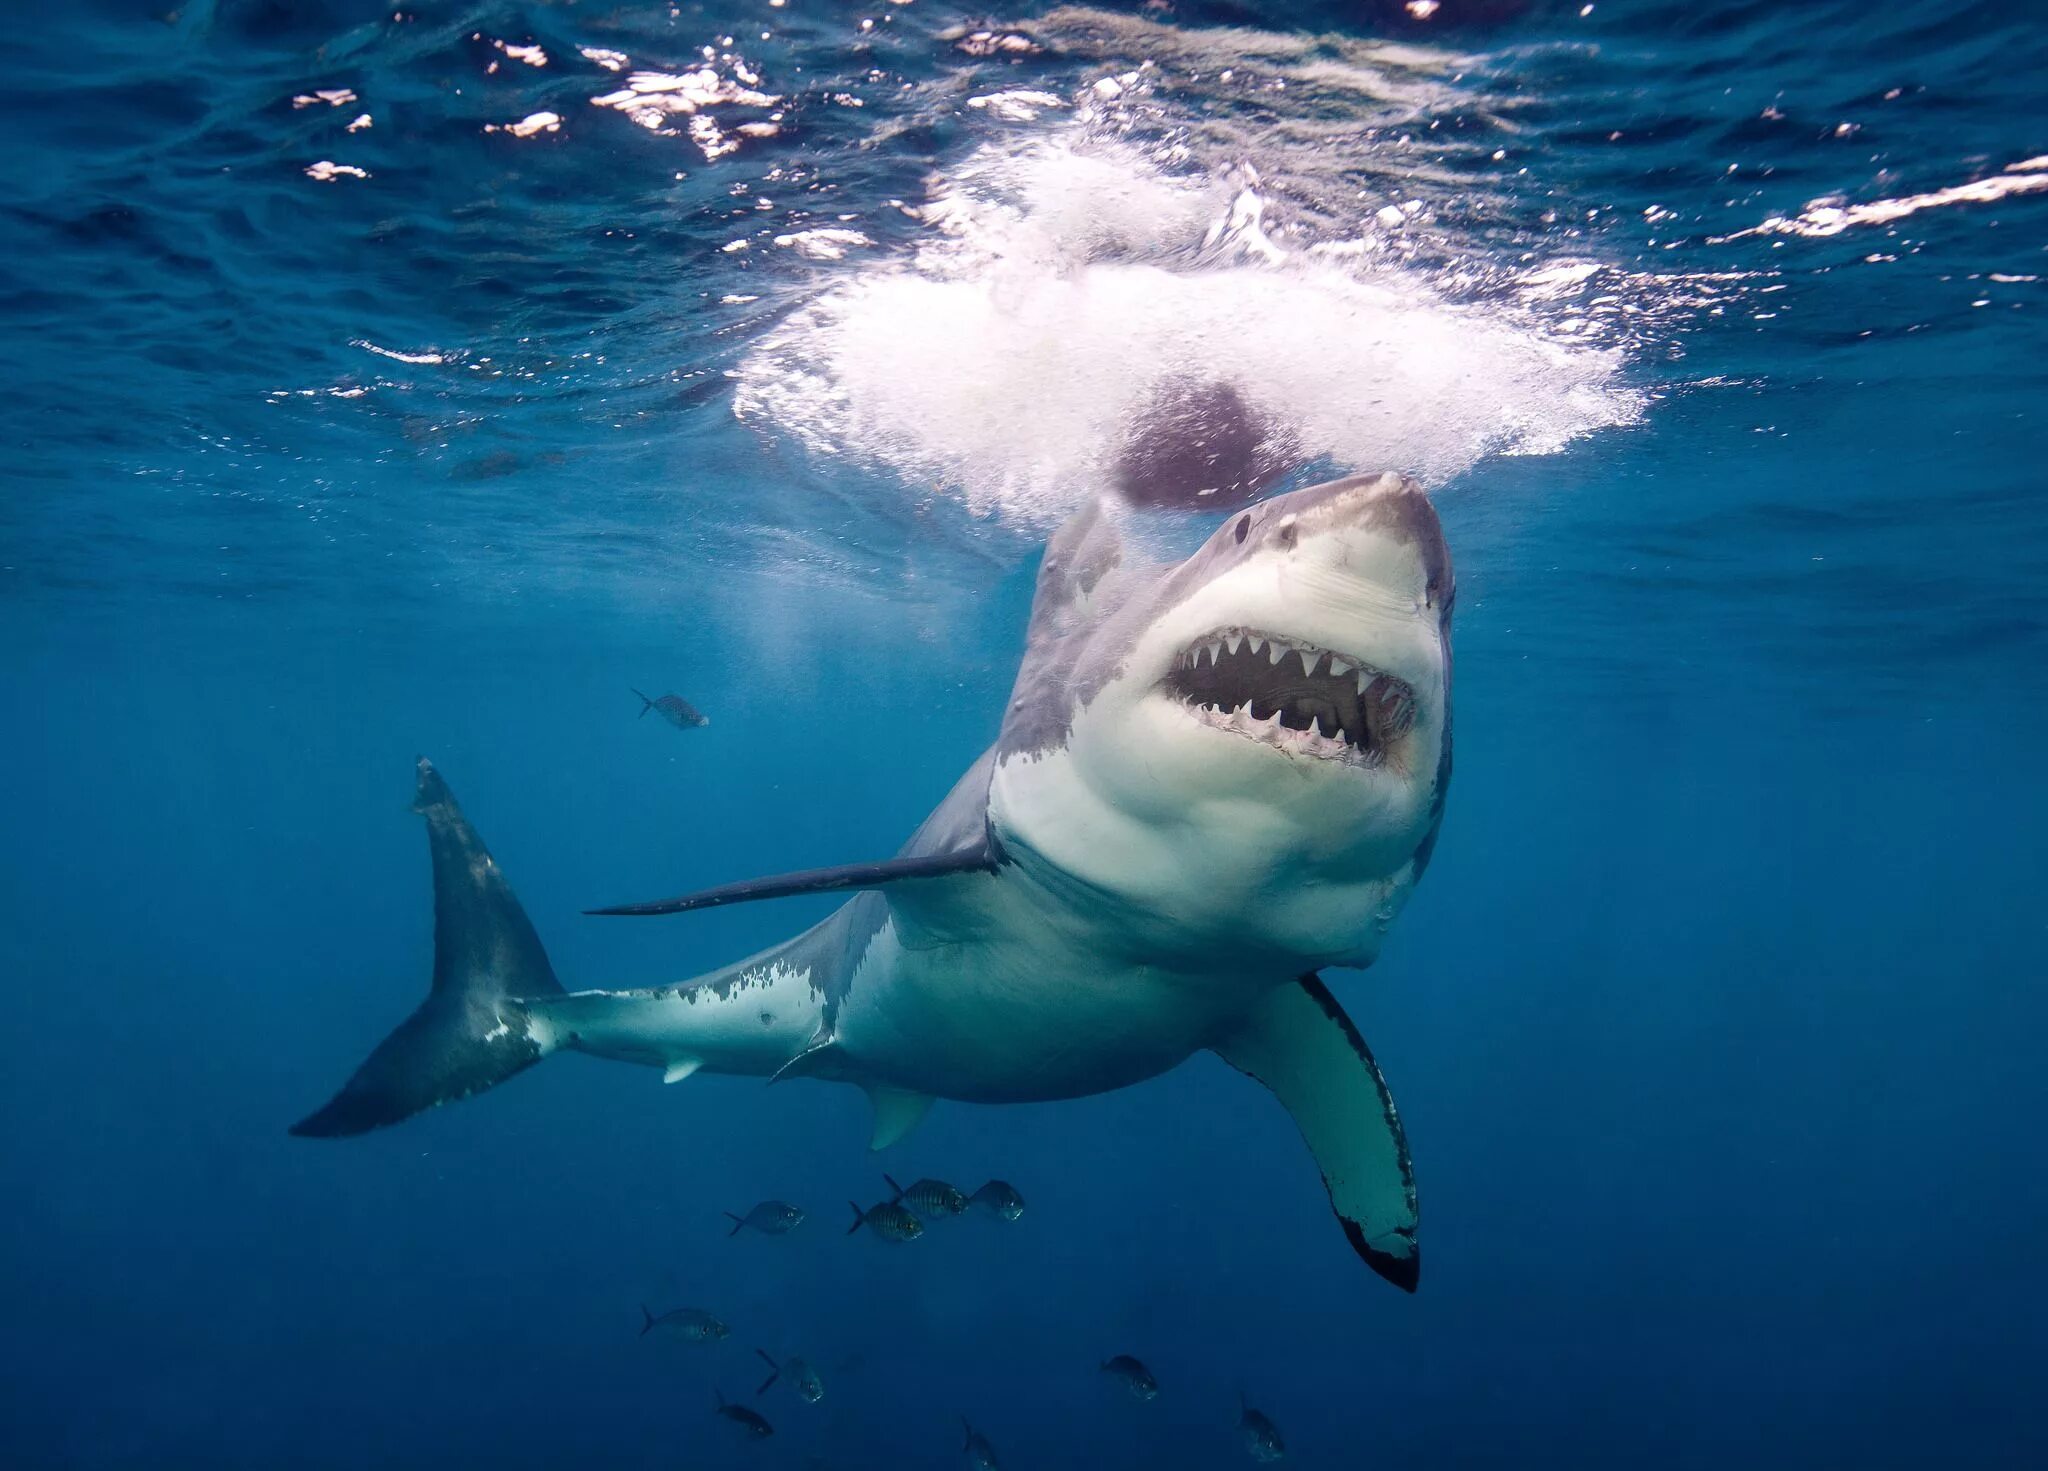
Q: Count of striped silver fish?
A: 2